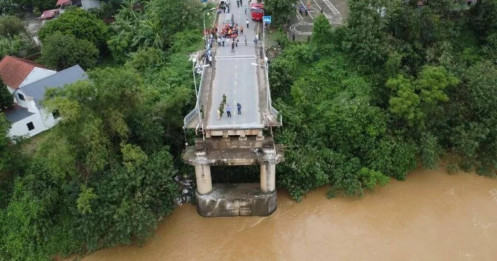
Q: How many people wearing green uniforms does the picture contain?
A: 4